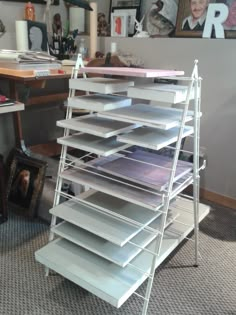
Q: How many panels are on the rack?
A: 13